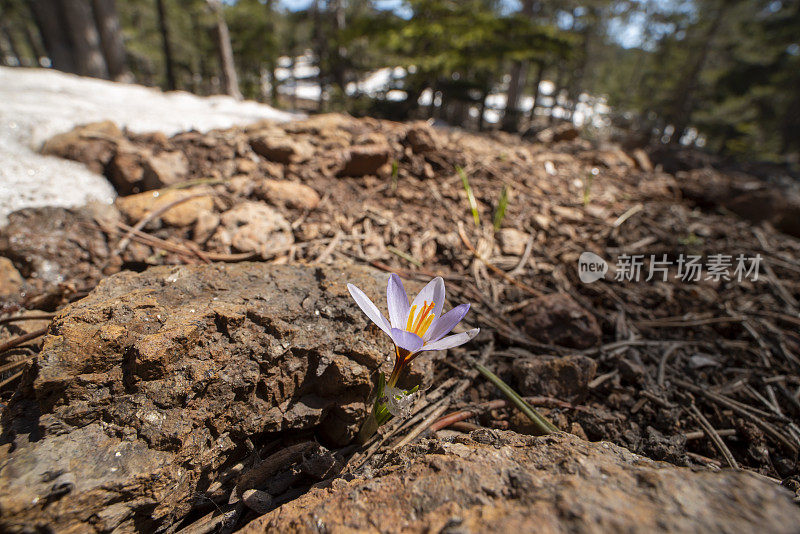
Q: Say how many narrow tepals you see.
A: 6